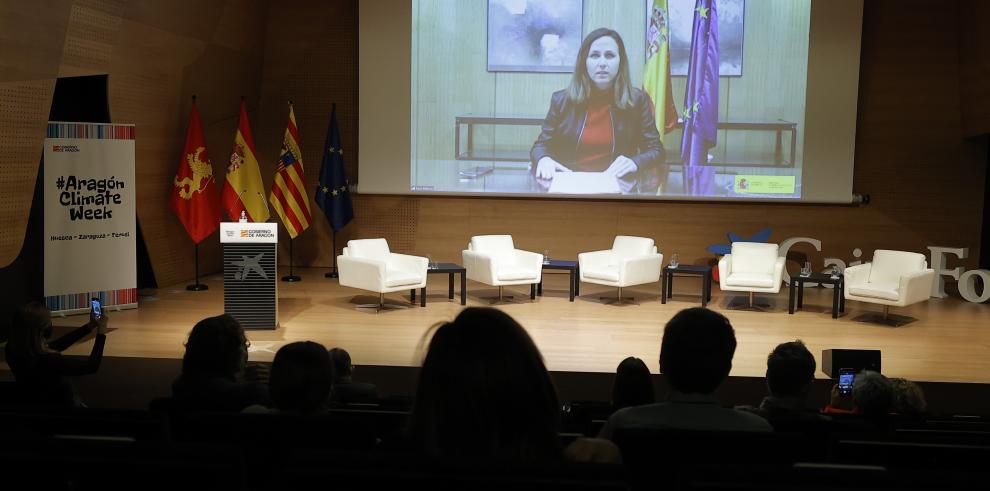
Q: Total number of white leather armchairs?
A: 5